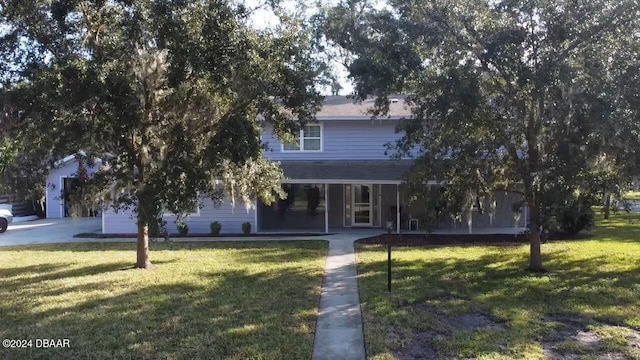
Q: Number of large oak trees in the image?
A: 2